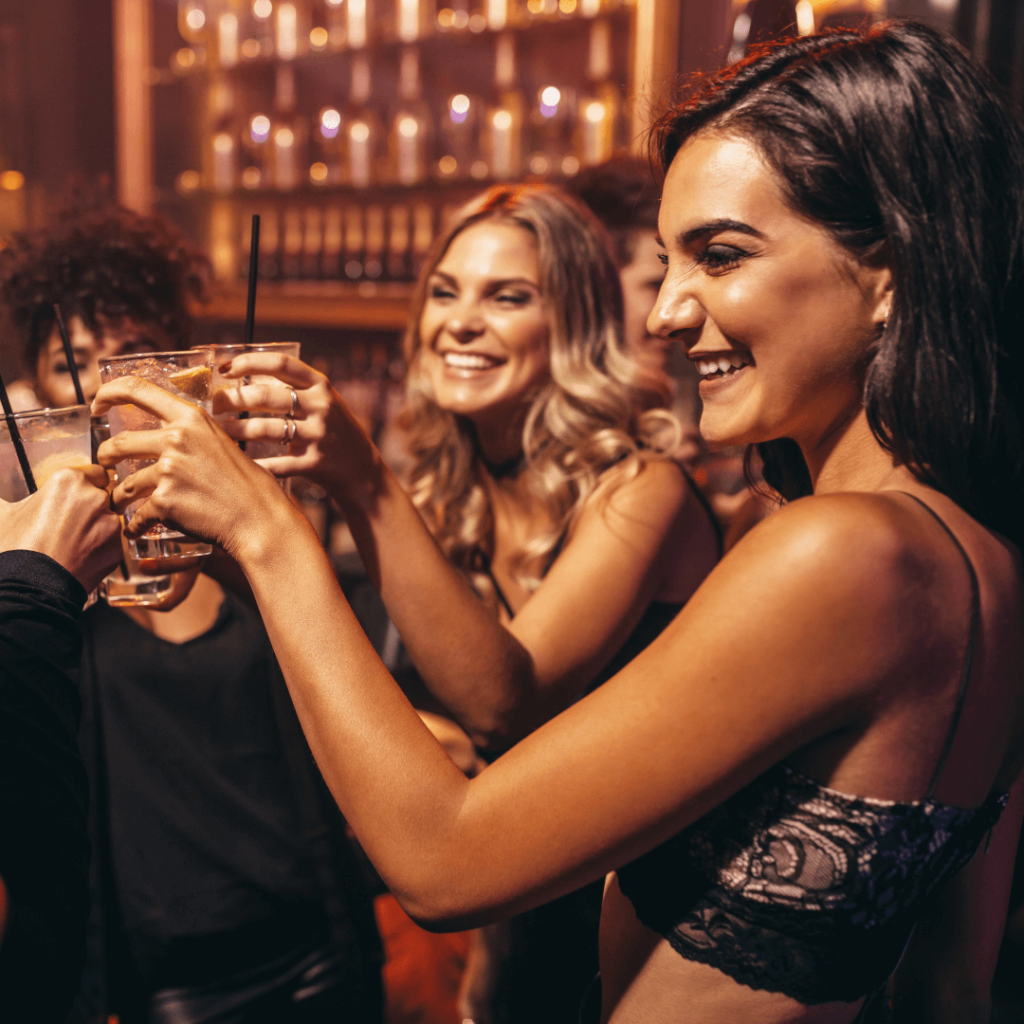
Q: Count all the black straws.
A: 3